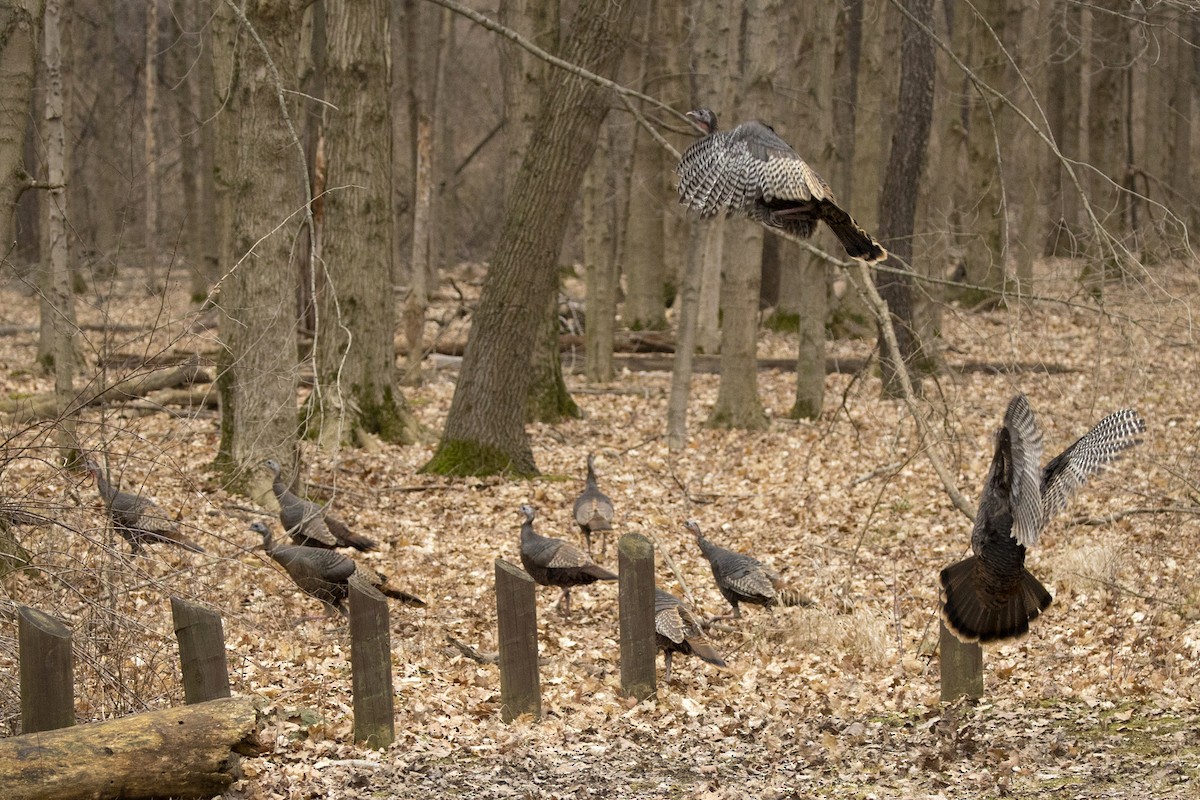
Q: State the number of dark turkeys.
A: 9